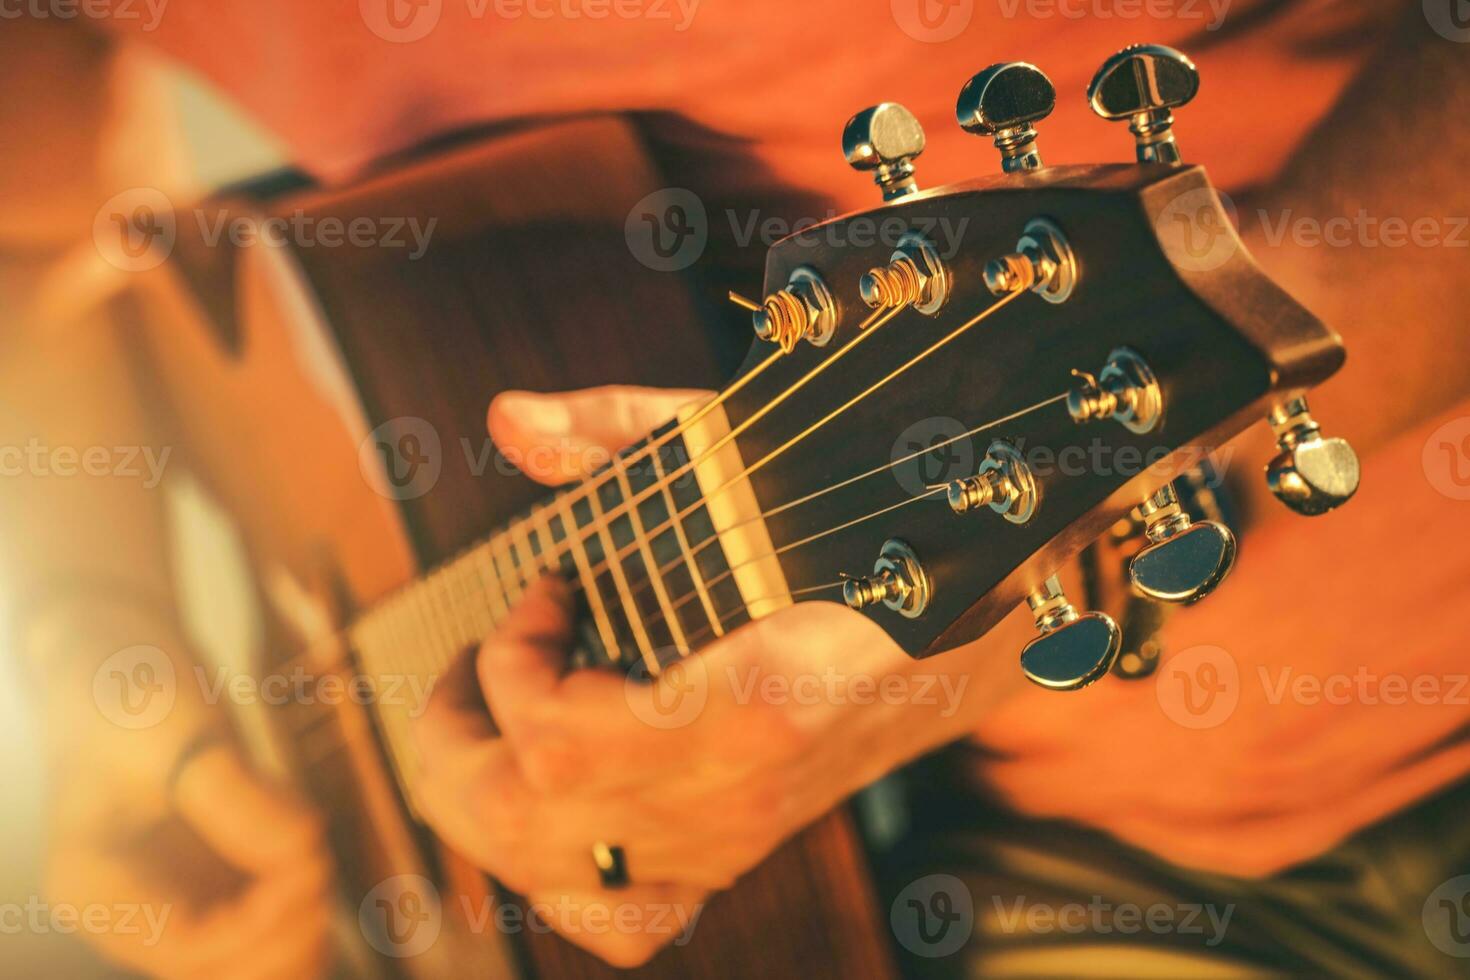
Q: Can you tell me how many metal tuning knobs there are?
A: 6